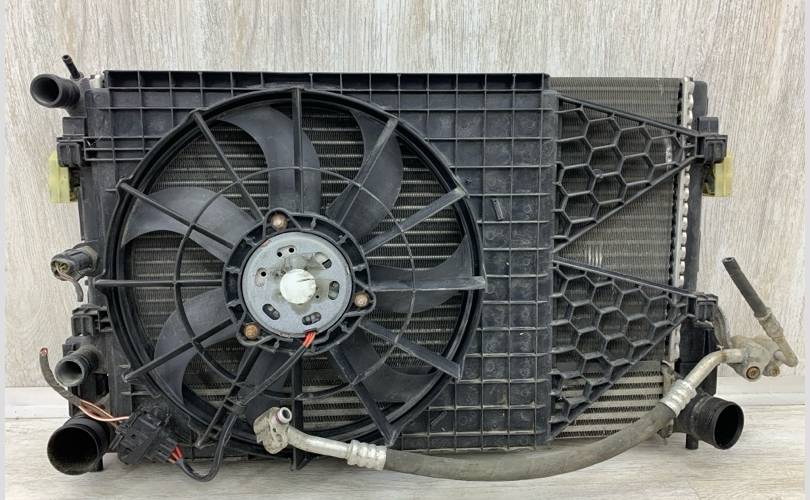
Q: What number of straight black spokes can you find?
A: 12